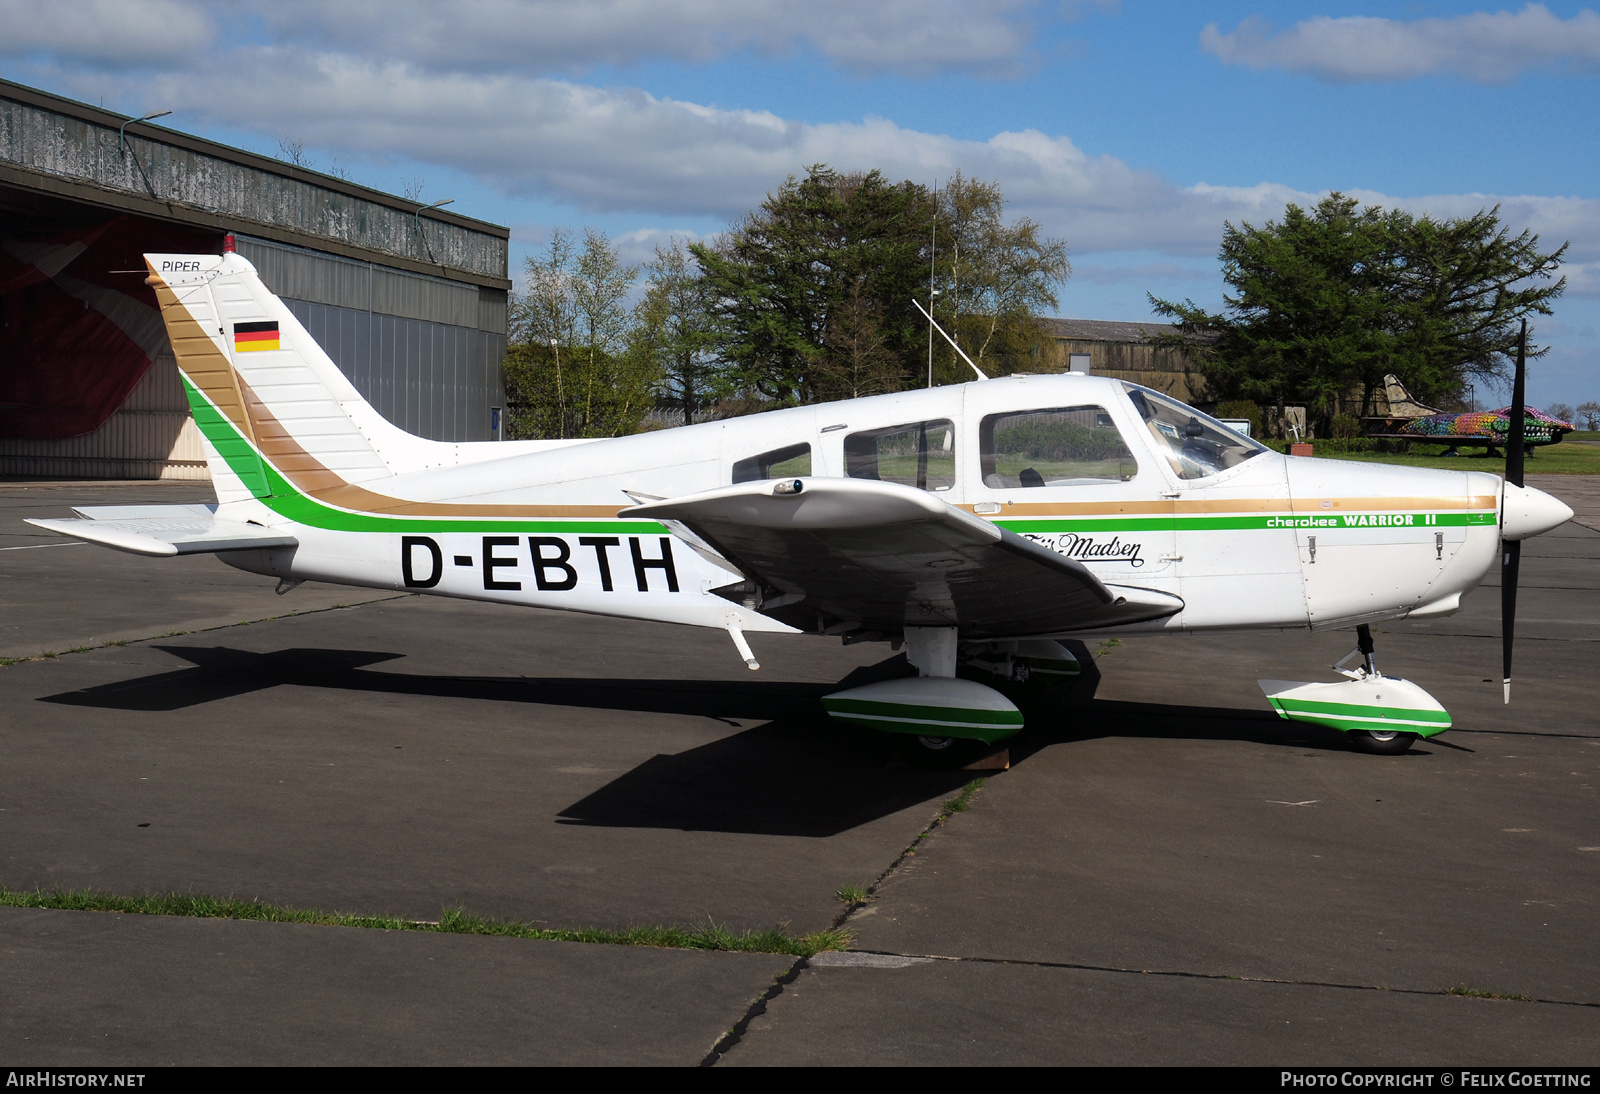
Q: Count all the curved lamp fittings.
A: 2